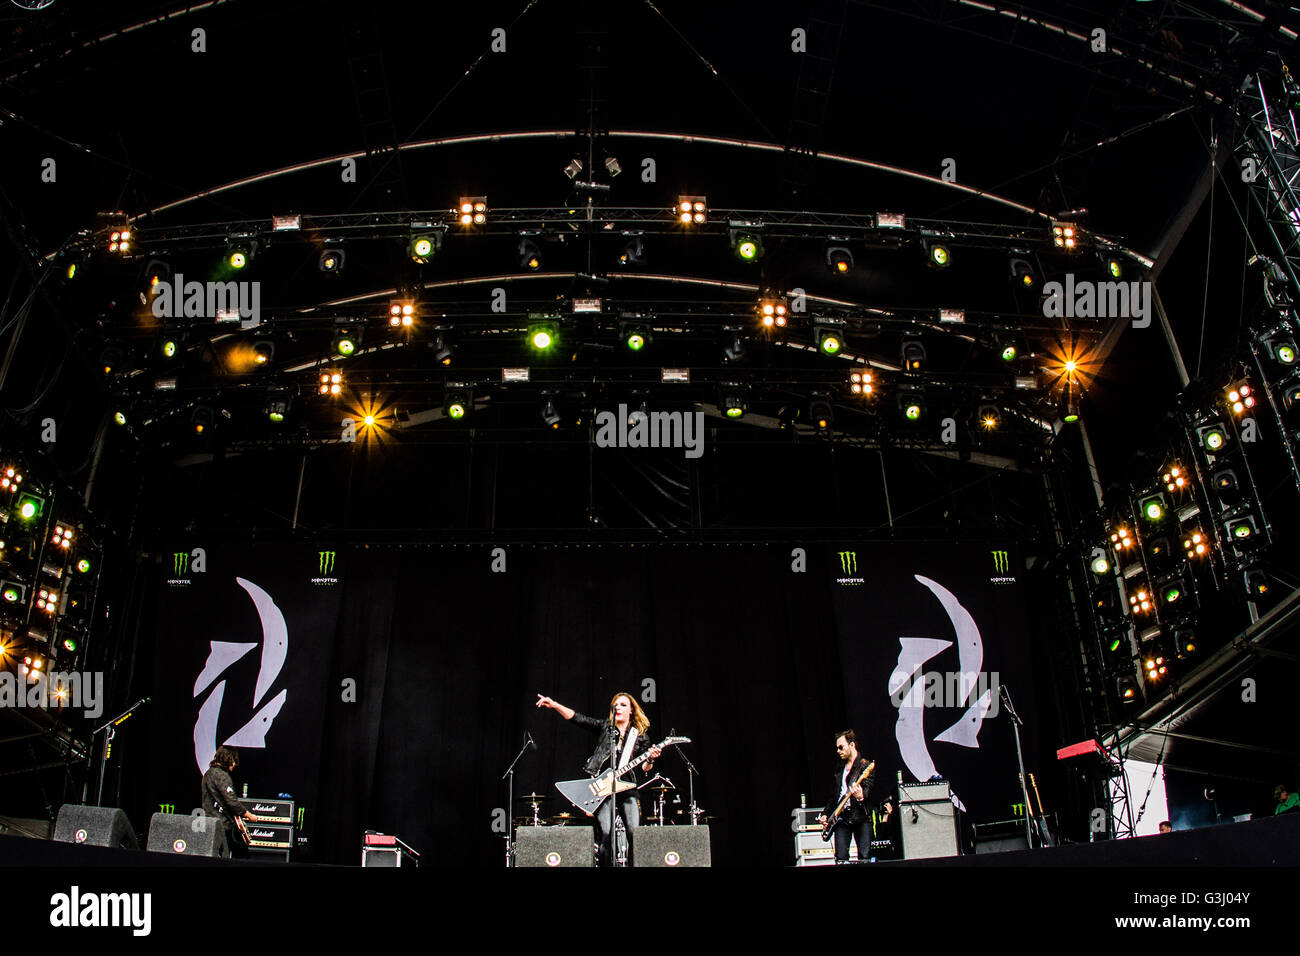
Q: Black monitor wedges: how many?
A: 4